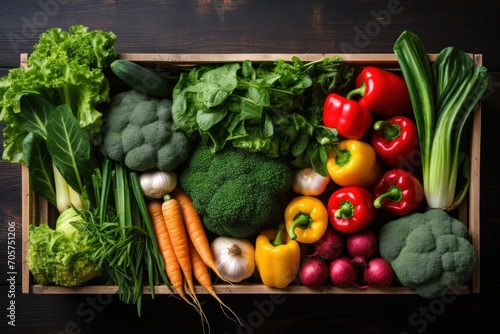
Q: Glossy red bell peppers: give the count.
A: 5